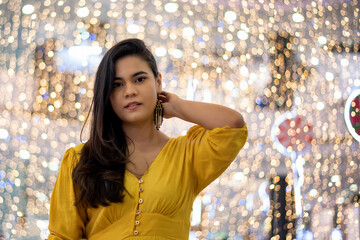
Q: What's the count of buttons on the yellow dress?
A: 6